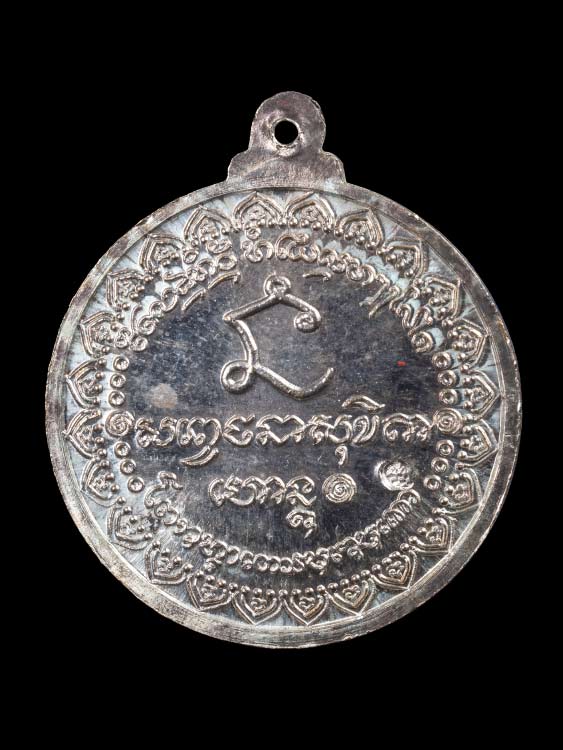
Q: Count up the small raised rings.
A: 12